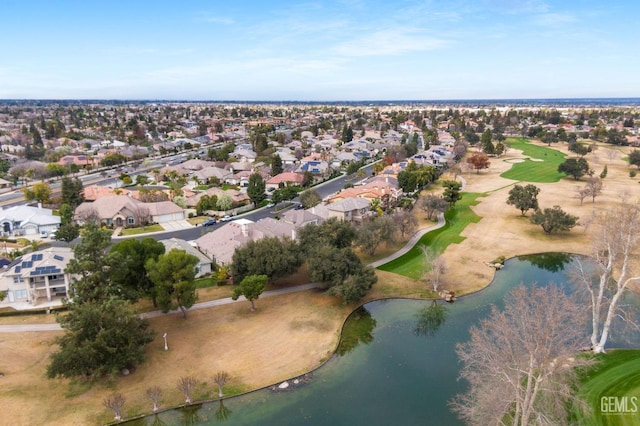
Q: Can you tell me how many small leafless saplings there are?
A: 4